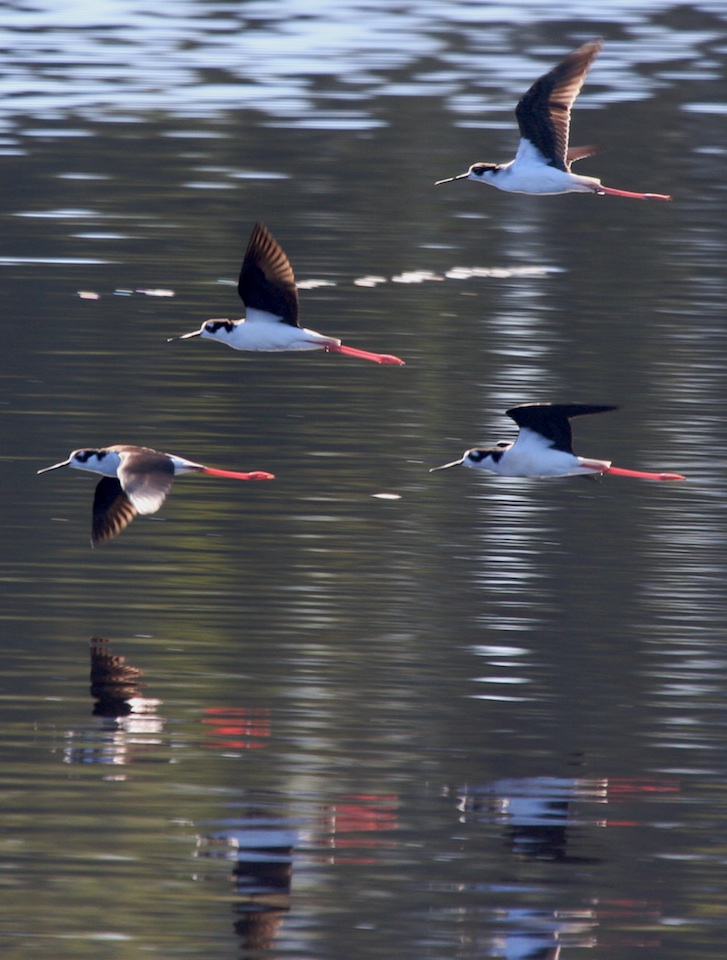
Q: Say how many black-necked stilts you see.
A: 4